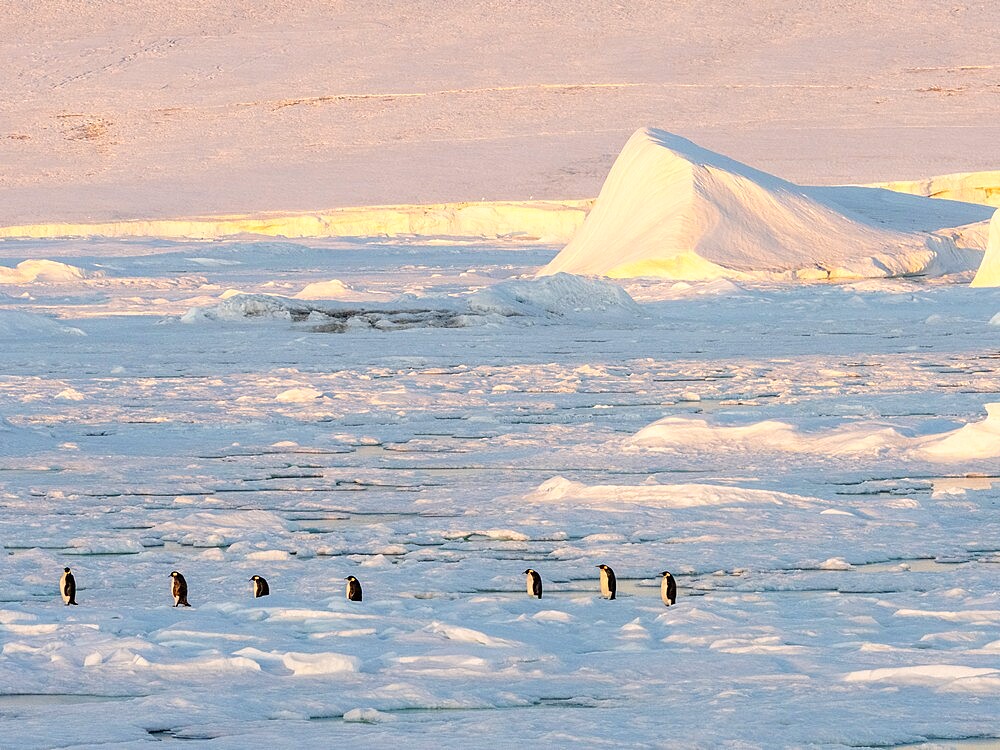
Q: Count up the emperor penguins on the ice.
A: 7